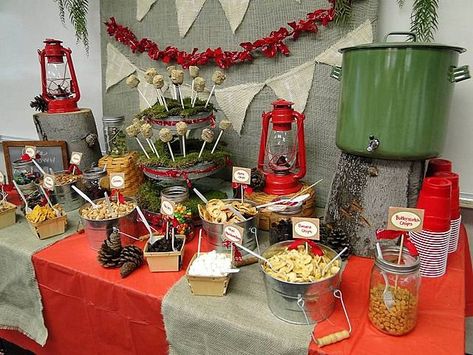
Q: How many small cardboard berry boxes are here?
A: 4